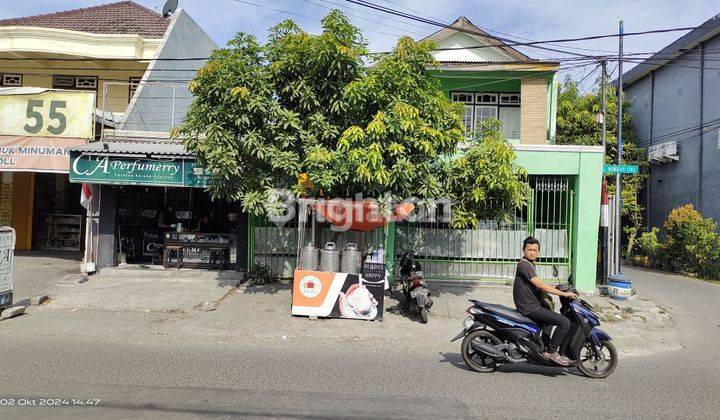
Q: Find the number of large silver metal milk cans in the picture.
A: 3